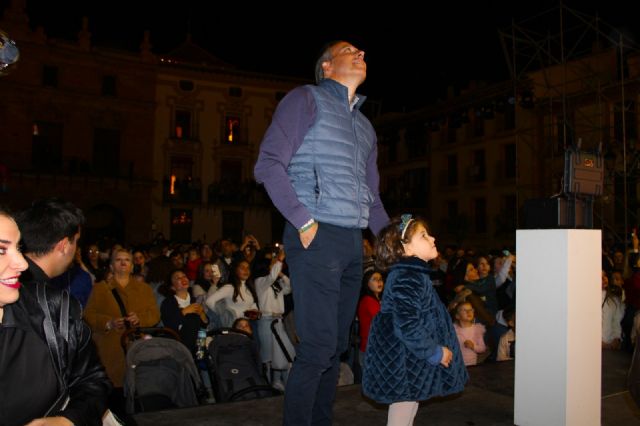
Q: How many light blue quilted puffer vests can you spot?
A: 1